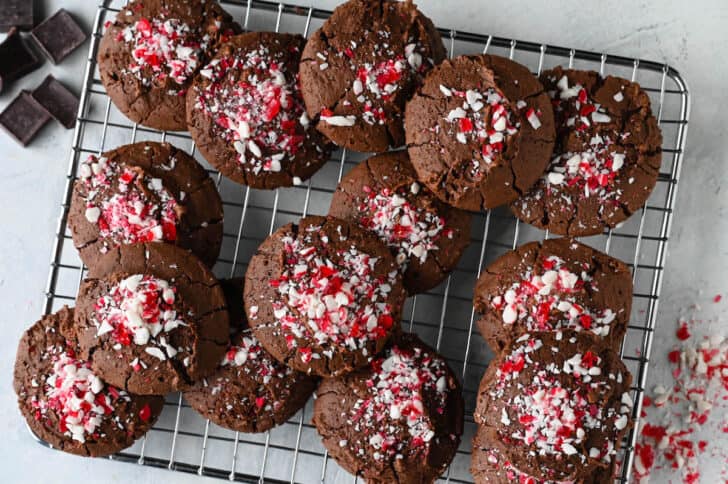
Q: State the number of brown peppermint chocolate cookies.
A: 15